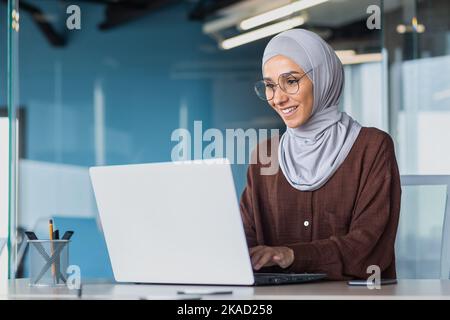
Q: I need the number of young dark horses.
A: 0